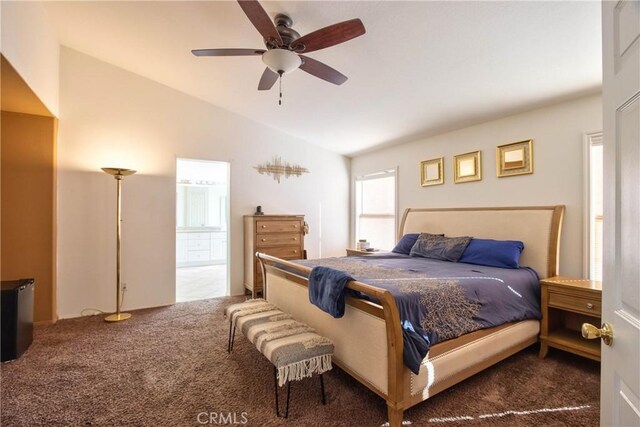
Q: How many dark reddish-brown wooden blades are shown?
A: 5